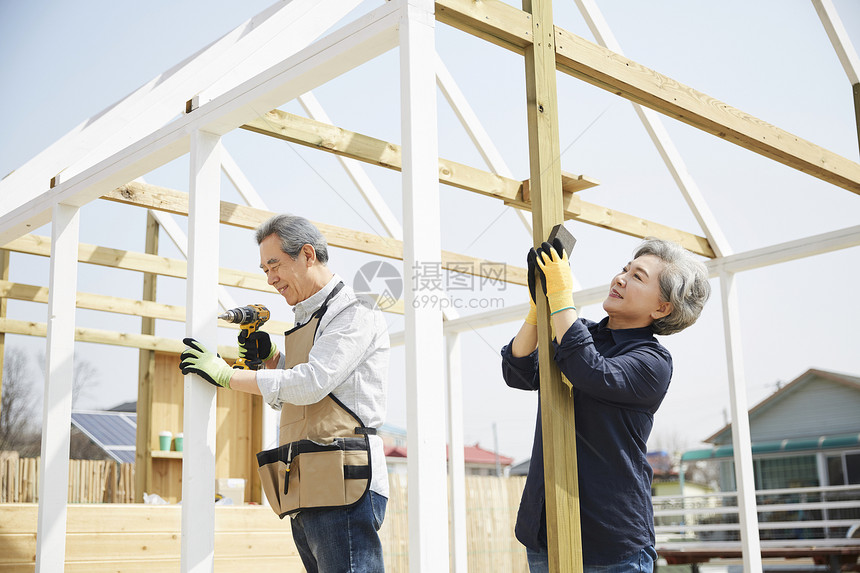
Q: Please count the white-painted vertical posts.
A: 5